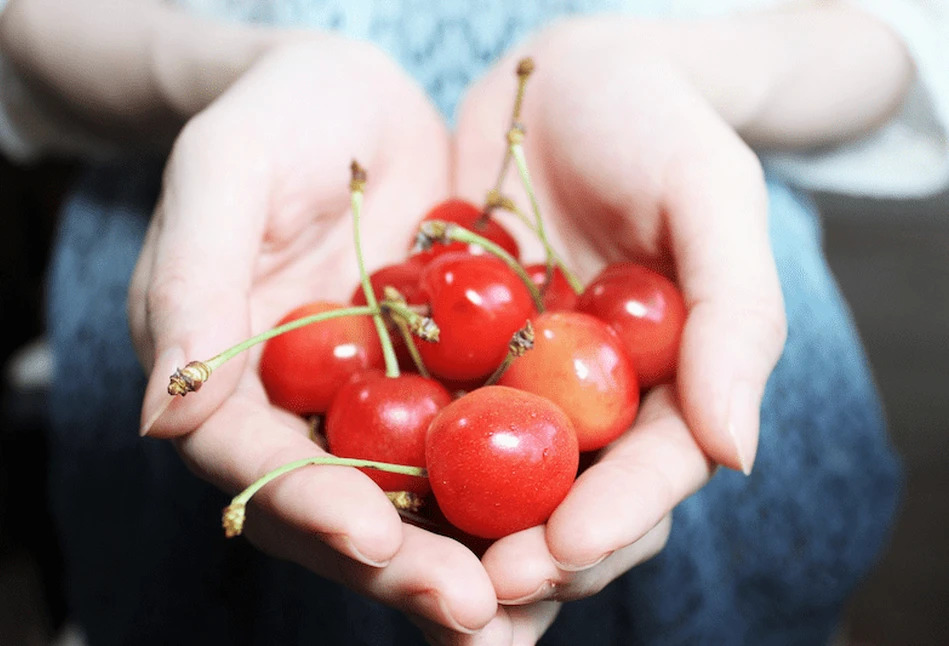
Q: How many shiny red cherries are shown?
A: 9